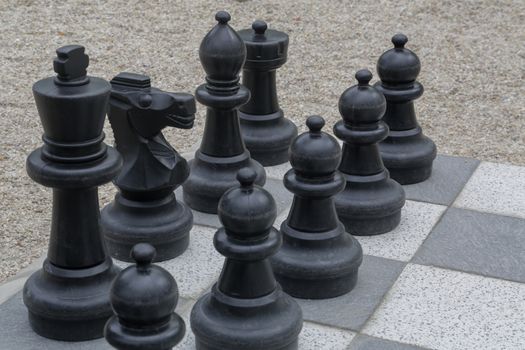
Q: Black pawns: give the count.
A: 5